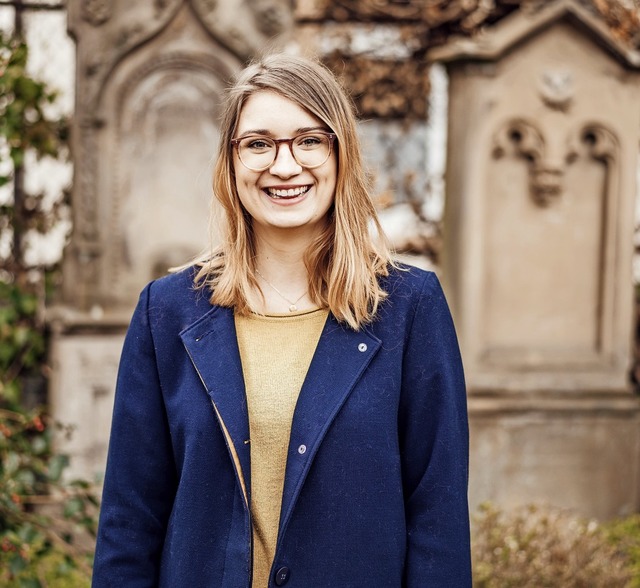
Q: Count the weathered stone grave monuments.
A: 2